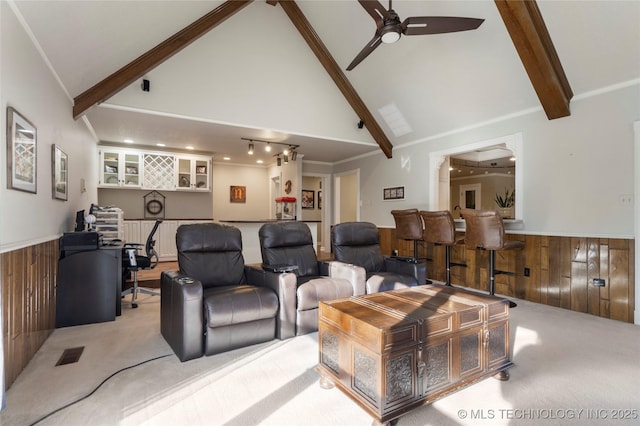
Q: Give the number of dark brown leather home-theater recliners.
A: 3